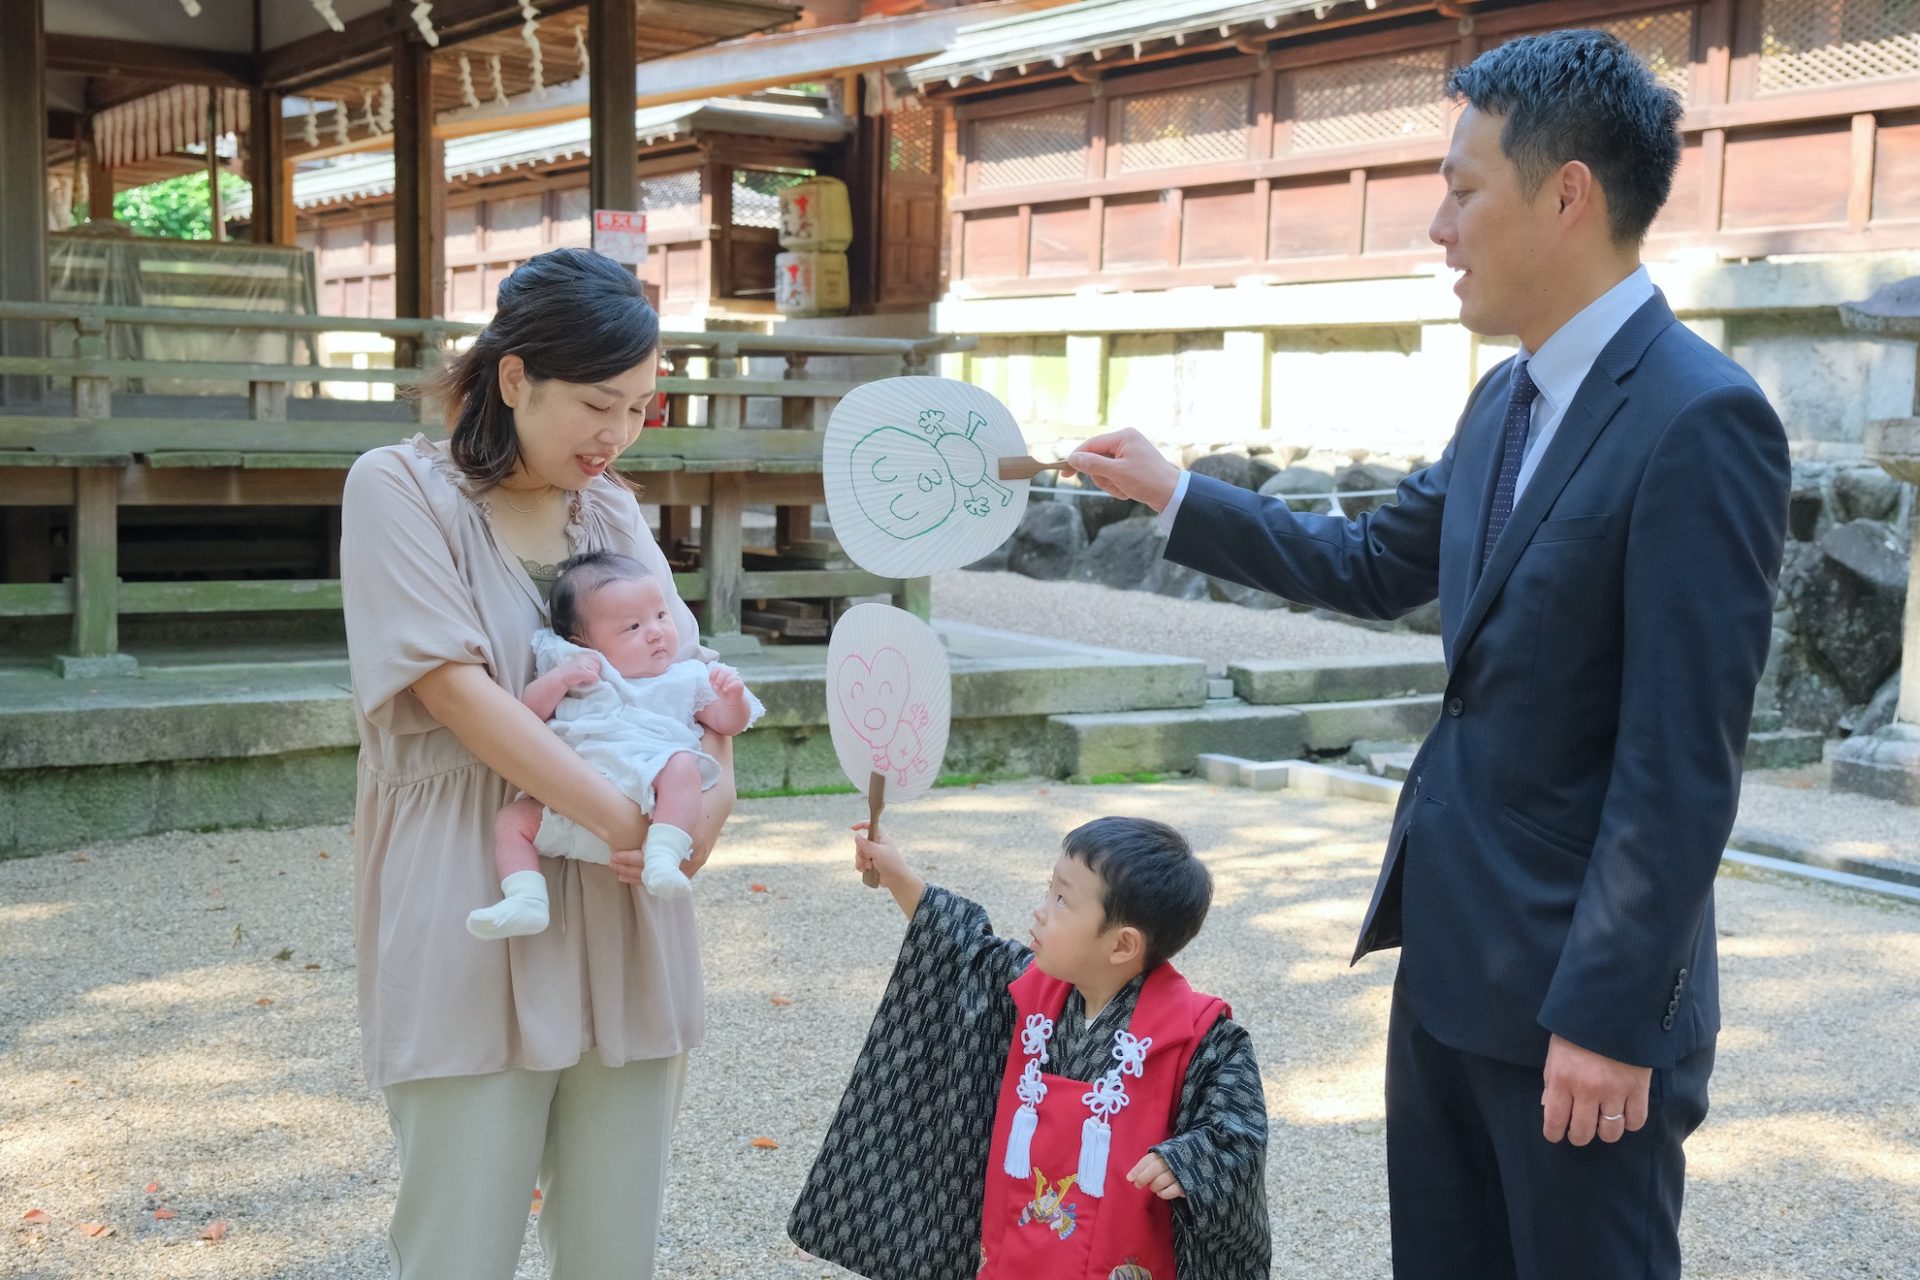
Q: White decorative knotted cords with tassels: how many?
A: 2